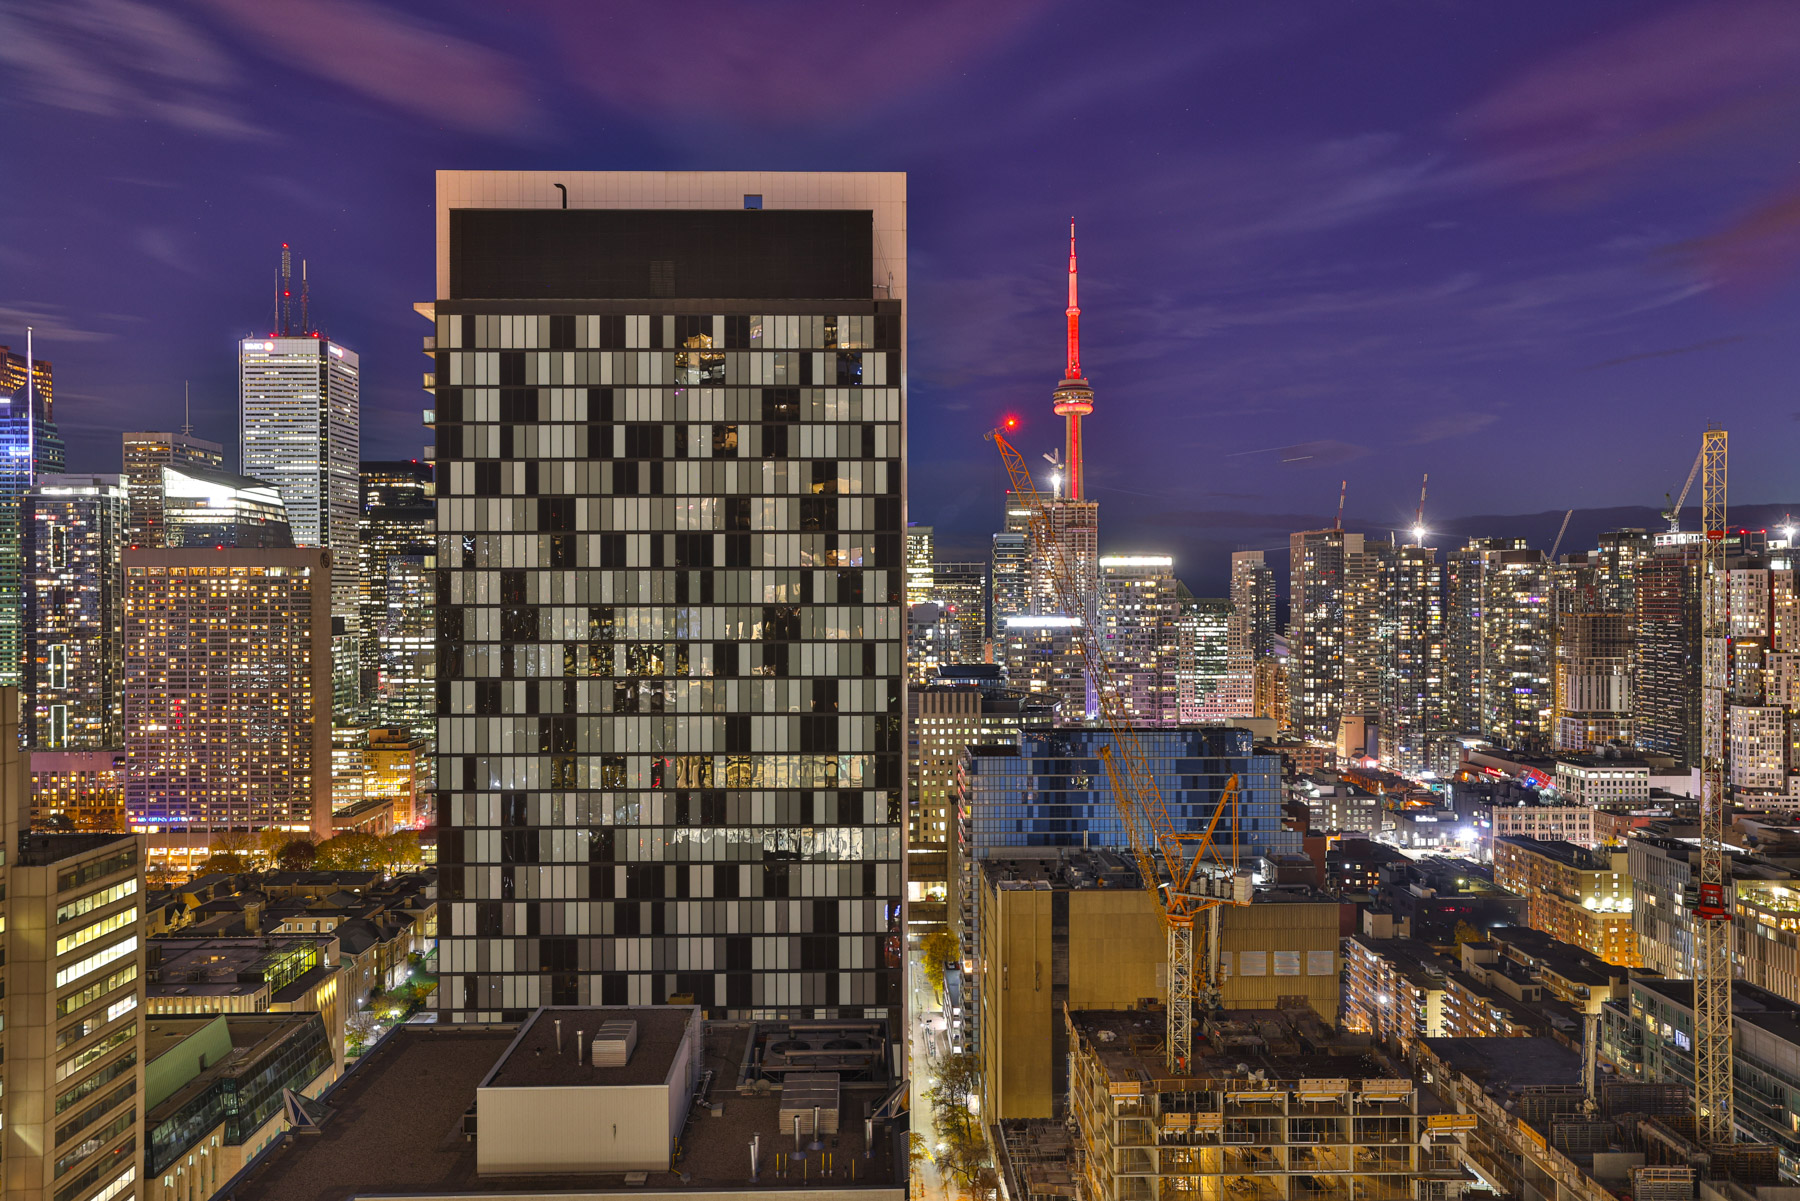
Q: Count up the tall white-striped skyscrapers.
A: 1